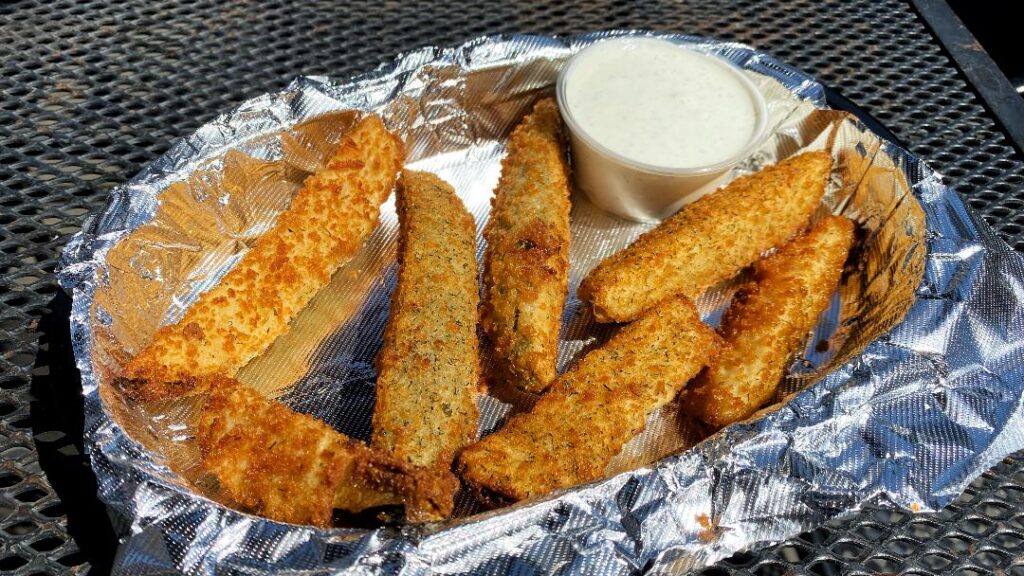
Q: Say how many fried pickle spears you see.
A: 7